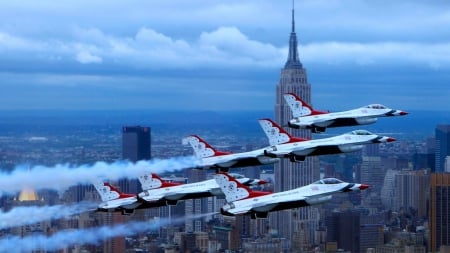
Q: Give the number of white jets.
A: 6